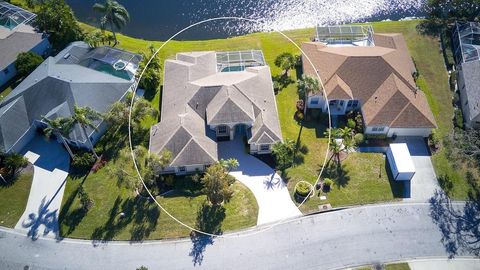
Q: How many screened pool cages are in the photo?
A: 5